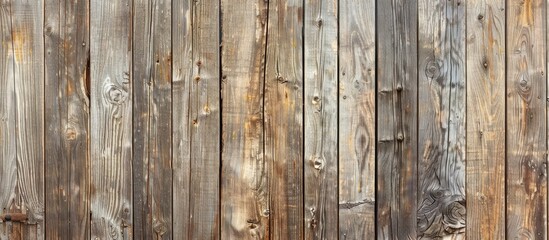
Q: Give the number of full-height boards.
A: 13